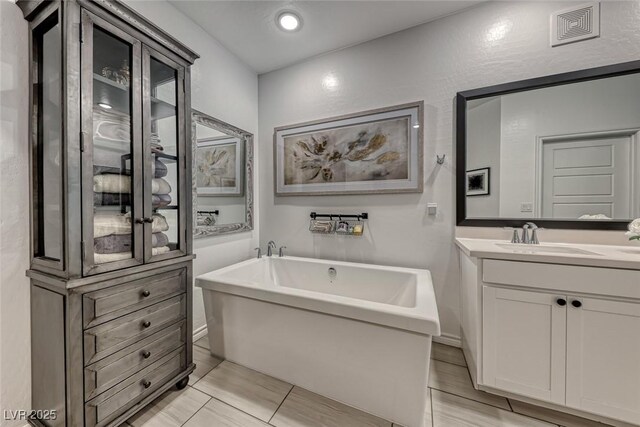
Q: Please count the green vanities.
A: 0